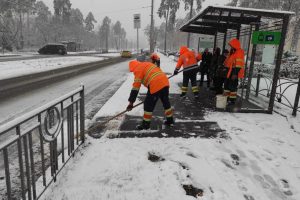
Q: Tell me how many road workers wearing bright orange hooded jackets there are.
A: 3